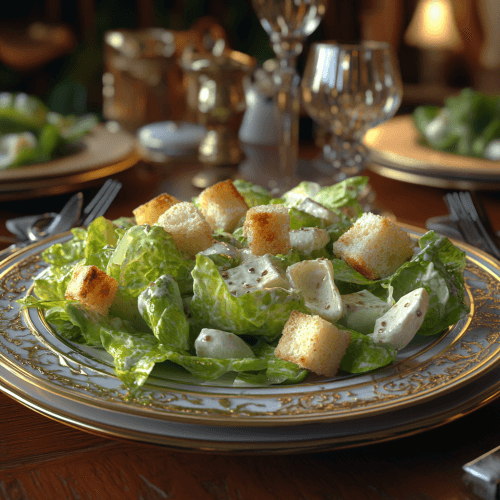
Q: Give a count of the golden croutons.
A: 7